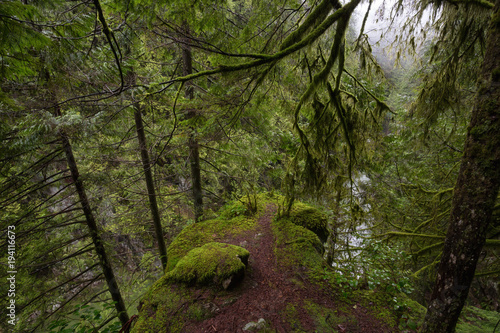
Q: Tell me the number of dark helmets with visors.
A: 0